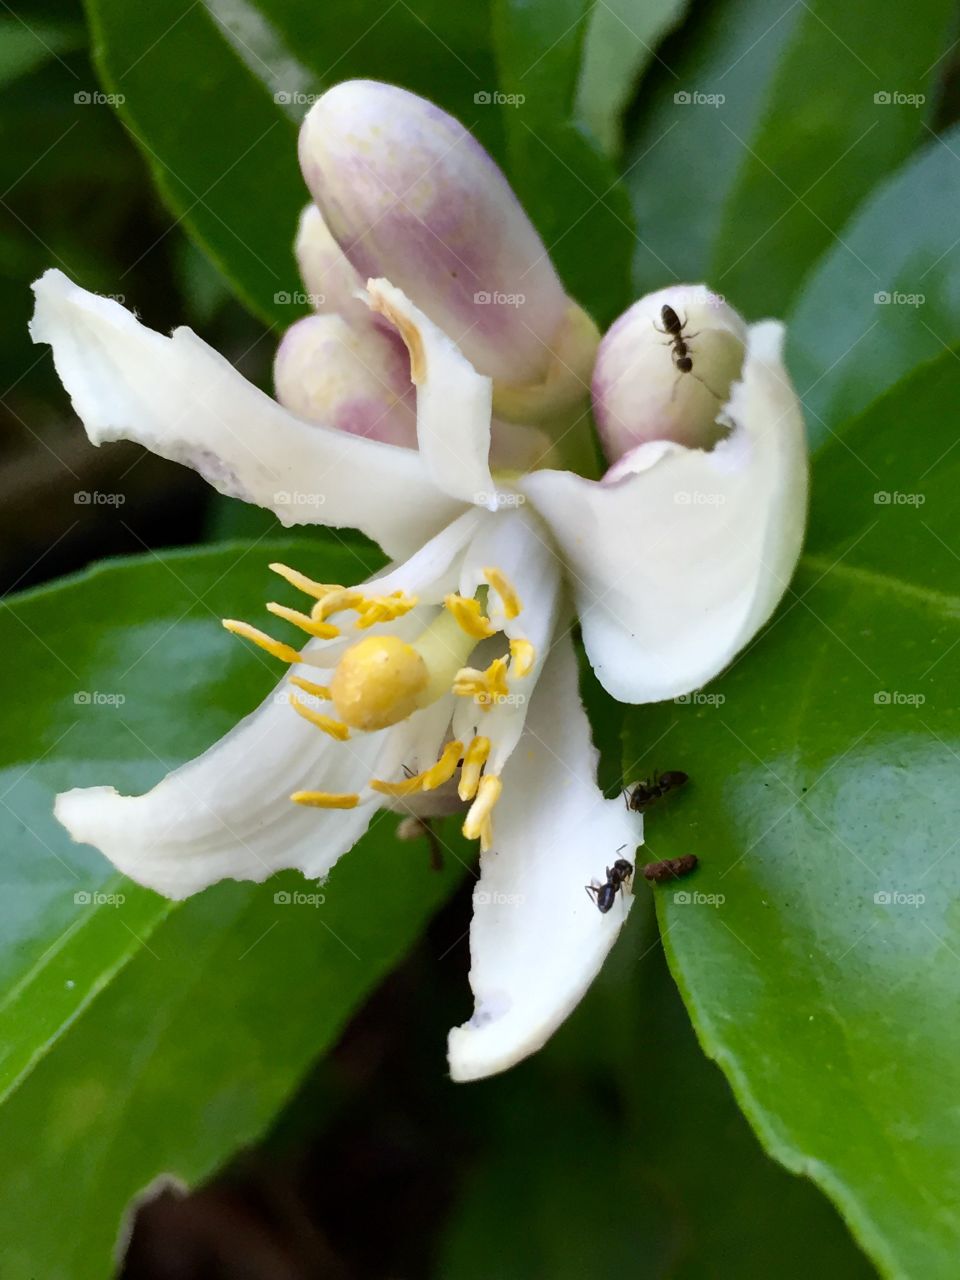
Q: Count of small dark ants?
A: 3